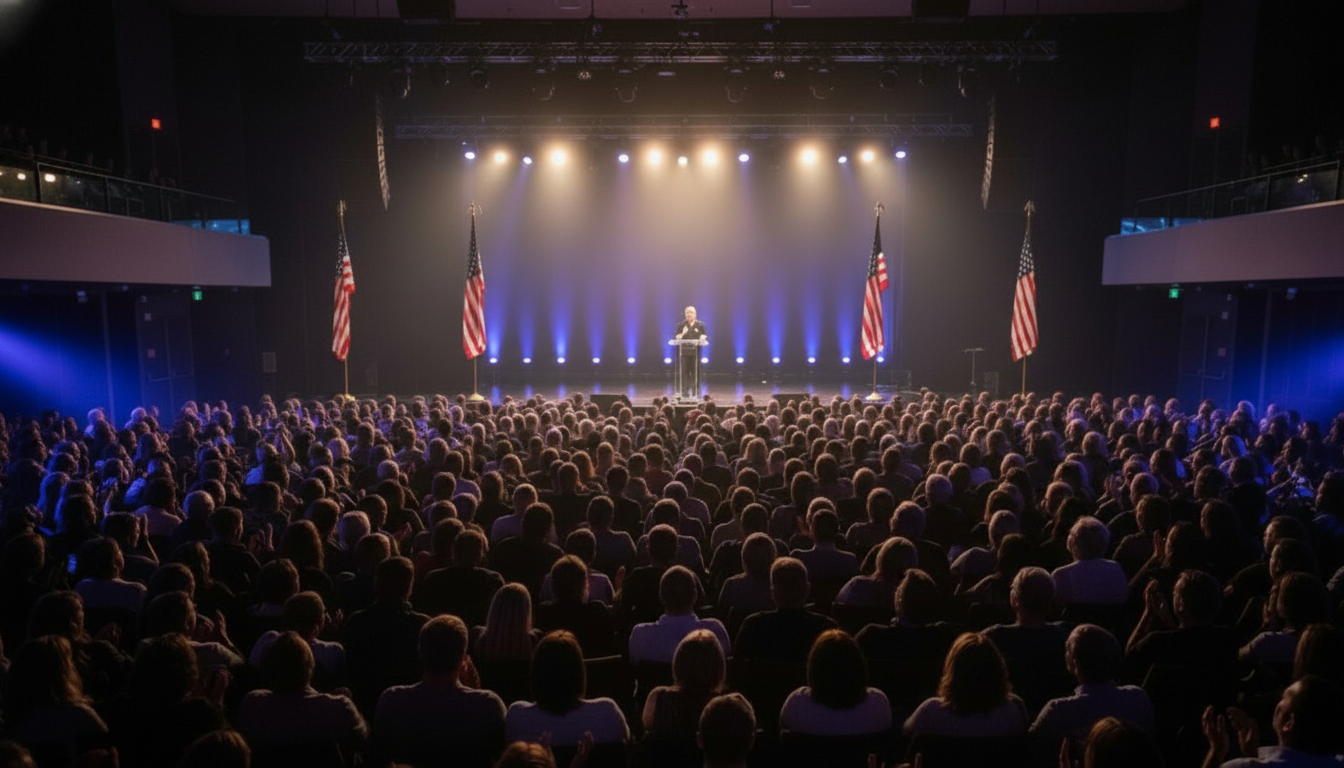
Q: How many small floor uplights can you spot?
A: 12